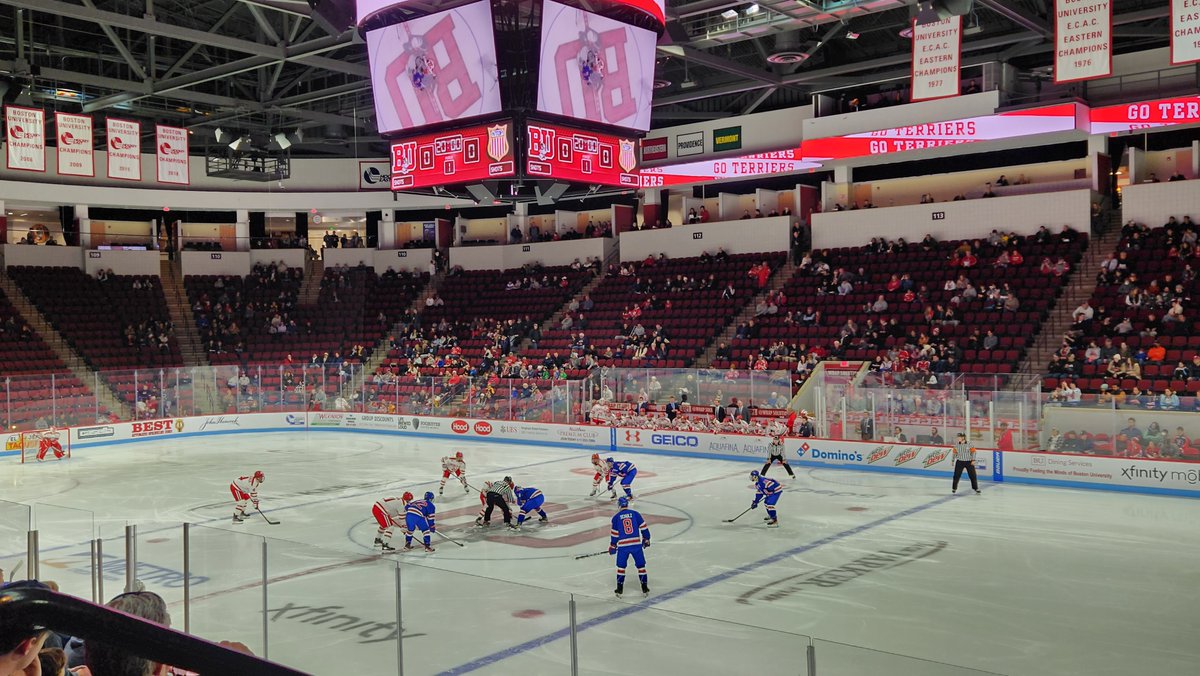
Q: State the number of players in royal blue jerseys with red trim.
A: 5